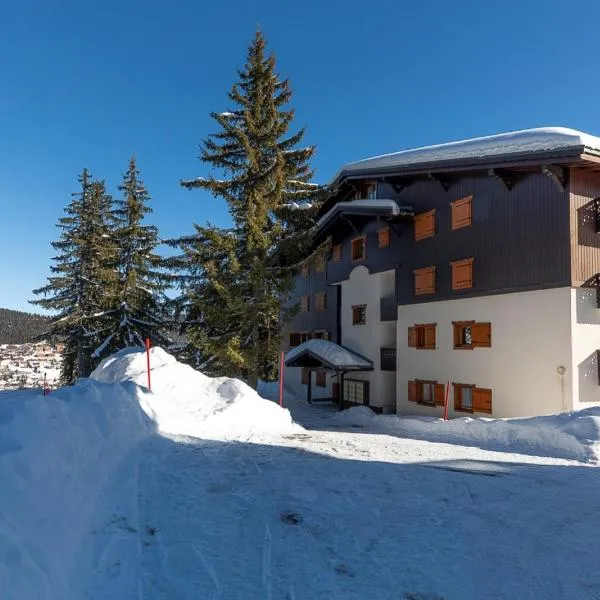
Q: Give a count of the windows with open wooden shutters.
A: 4